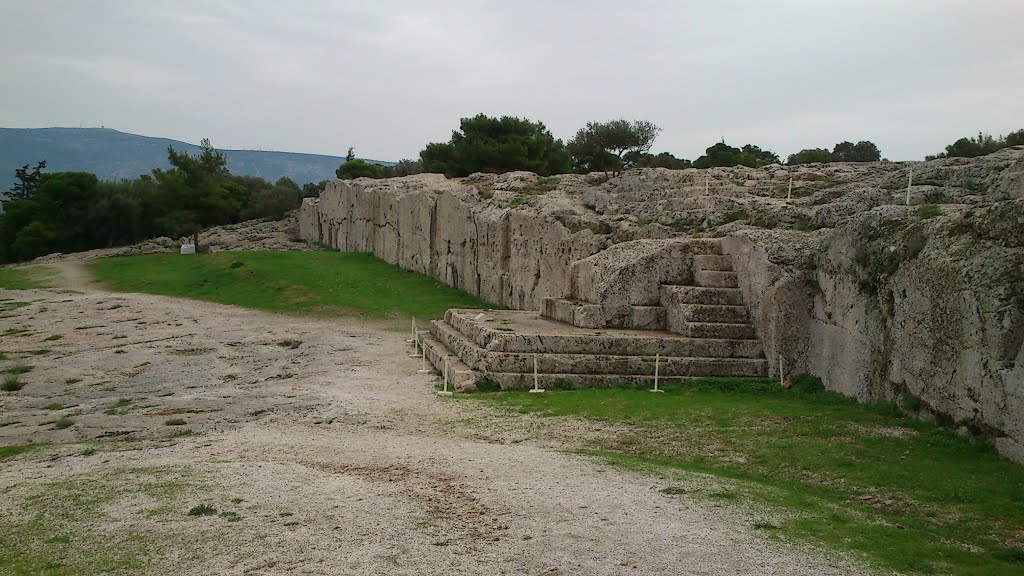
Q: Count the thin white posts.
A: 10